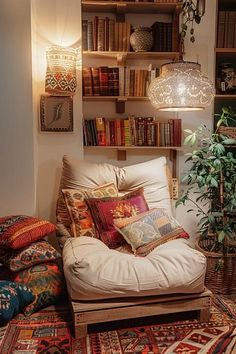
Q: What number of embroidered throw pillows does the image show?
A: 7